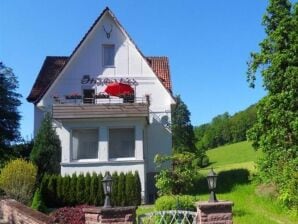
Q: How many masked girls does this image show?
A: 0